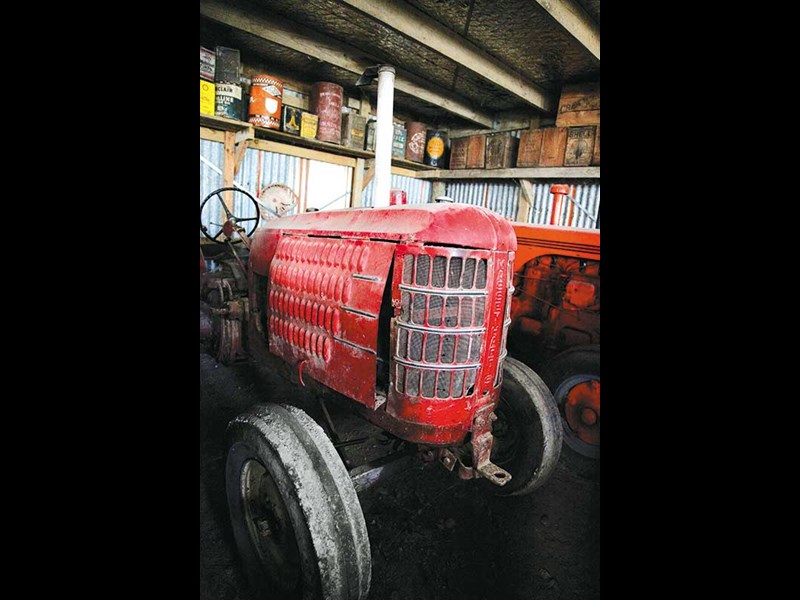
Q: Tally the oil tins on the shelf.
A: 13